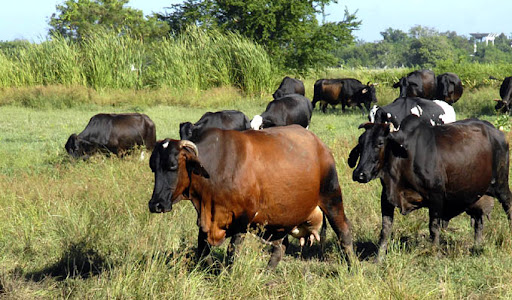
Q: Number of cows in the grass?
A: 11